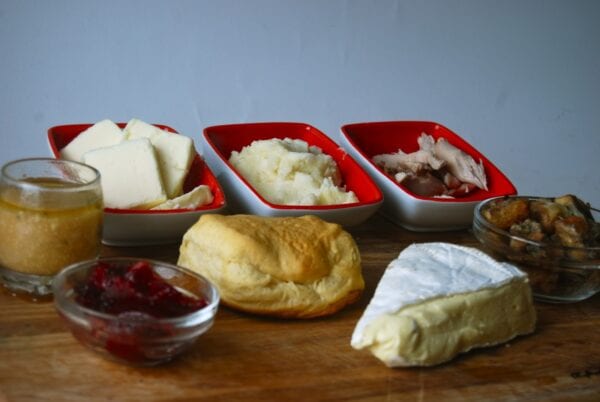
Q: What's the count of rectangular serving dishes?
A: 3